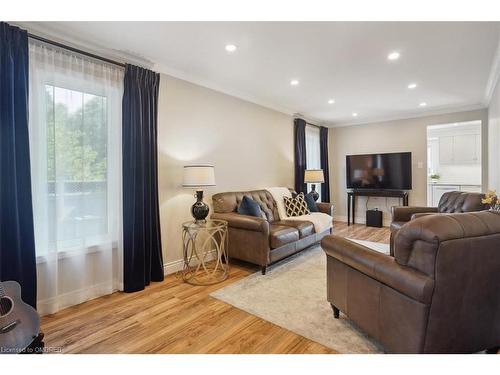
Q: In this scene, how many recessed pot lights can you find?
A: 7